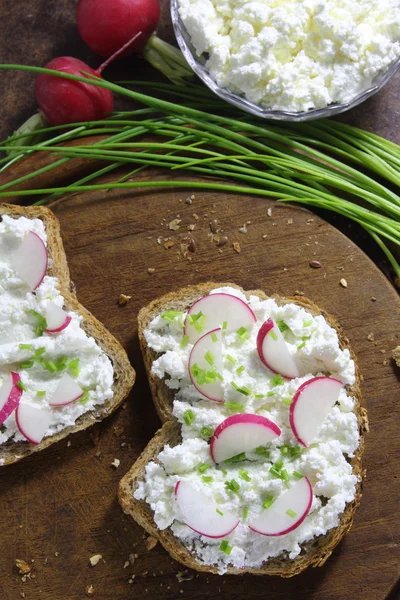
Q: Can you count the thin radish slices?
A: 12